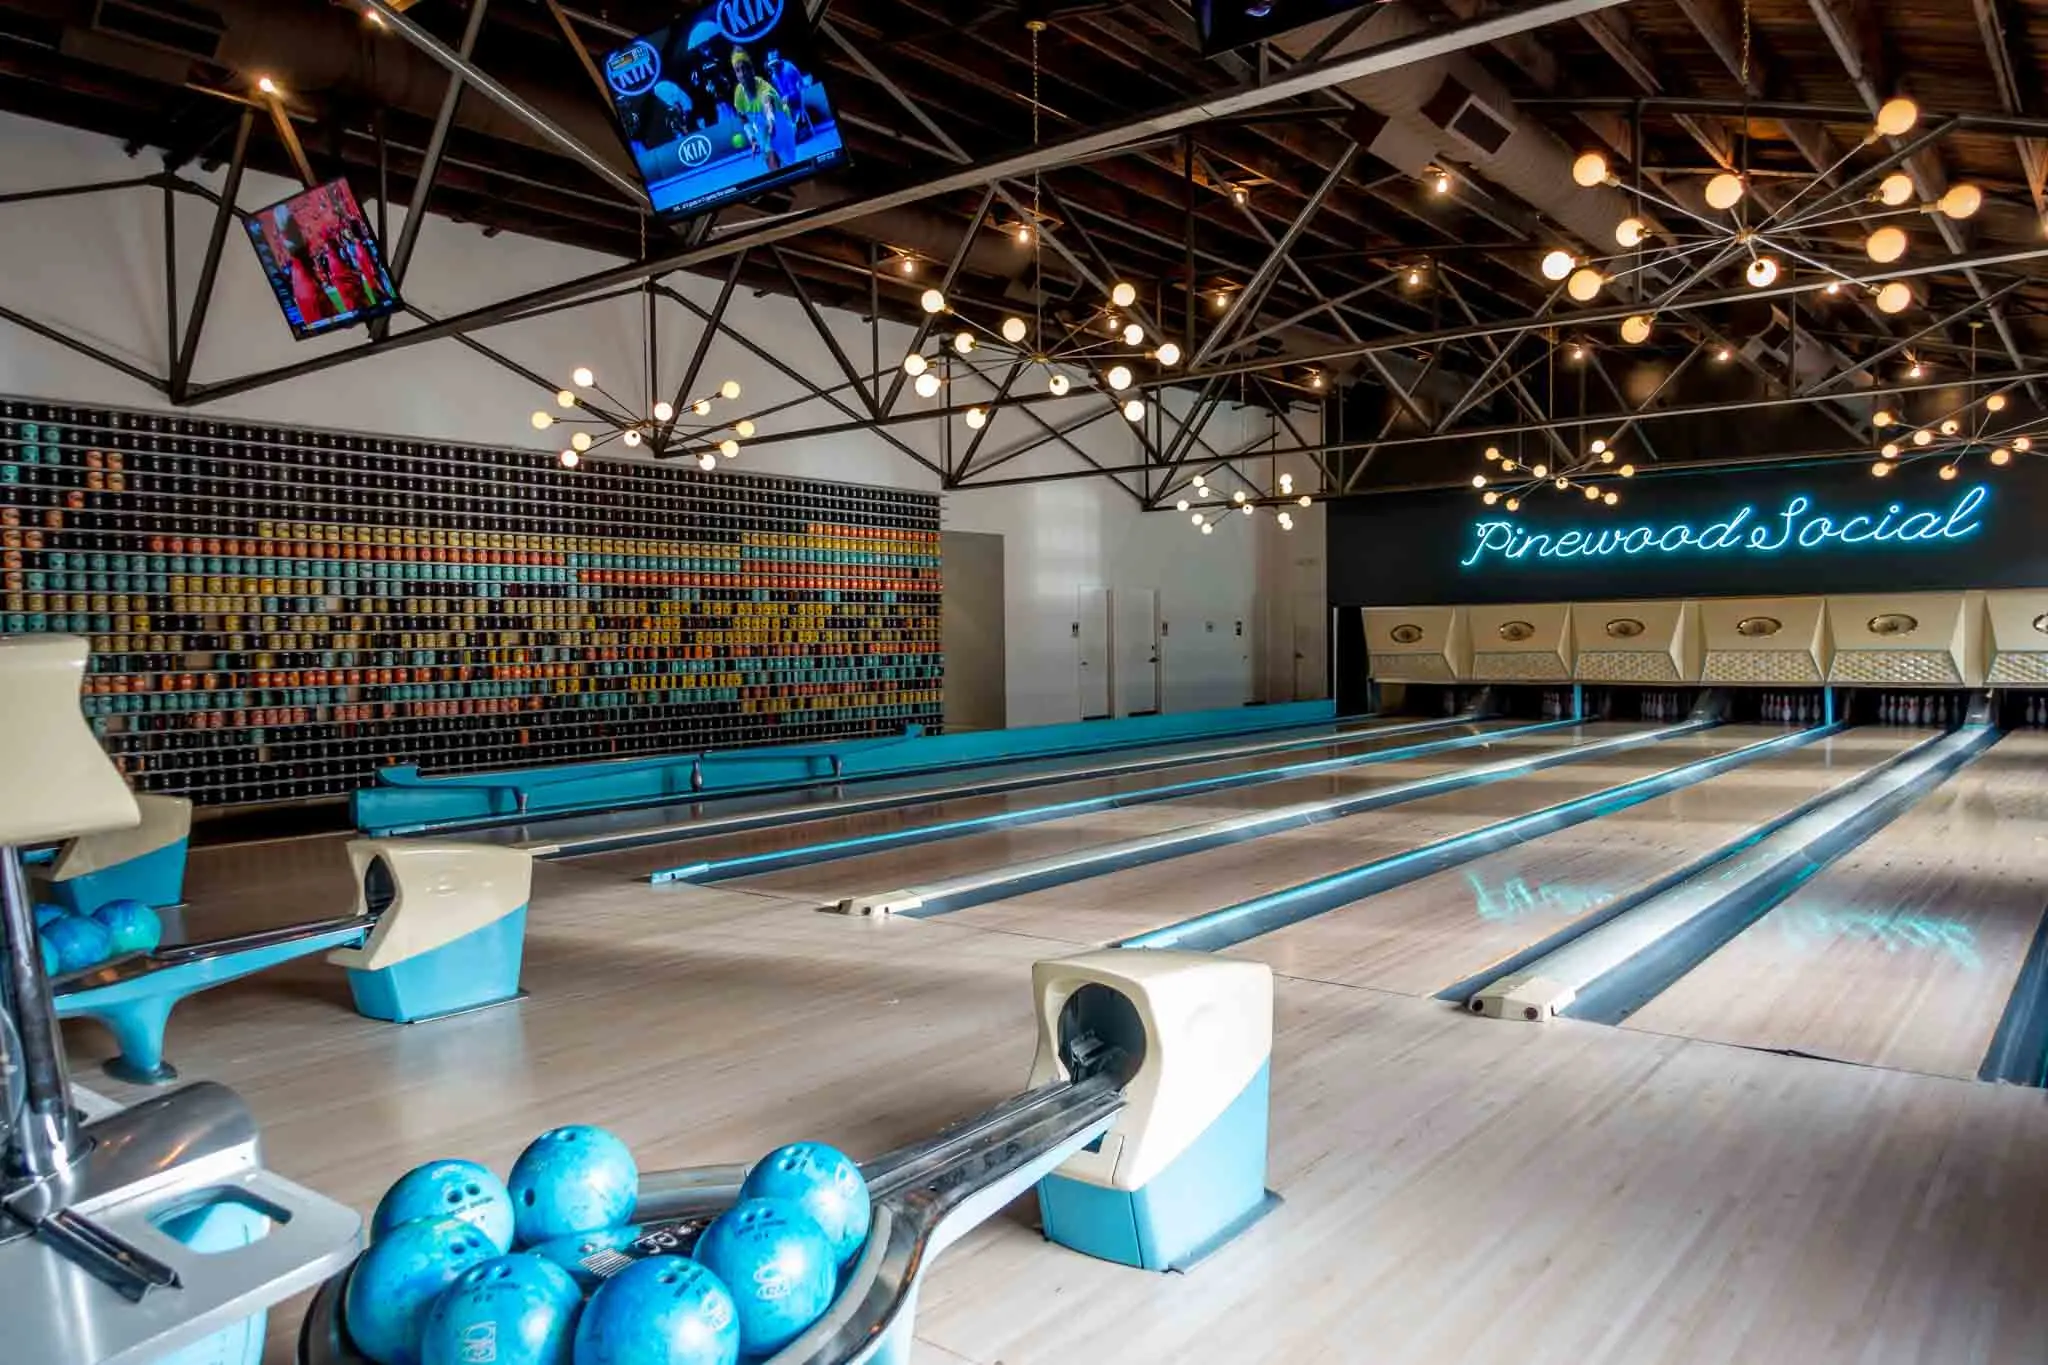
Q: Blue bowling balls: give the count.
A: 11